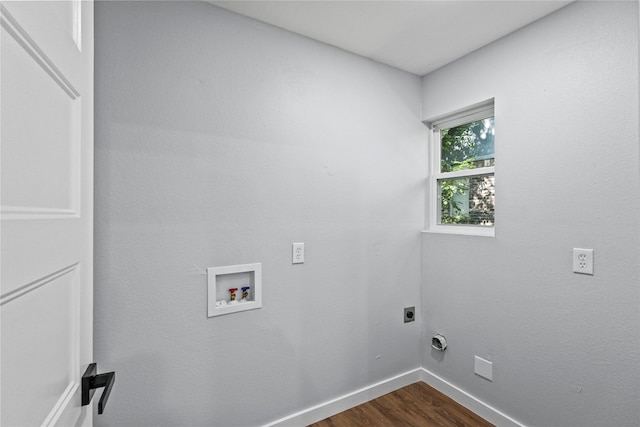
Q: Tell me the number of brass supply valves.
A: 2